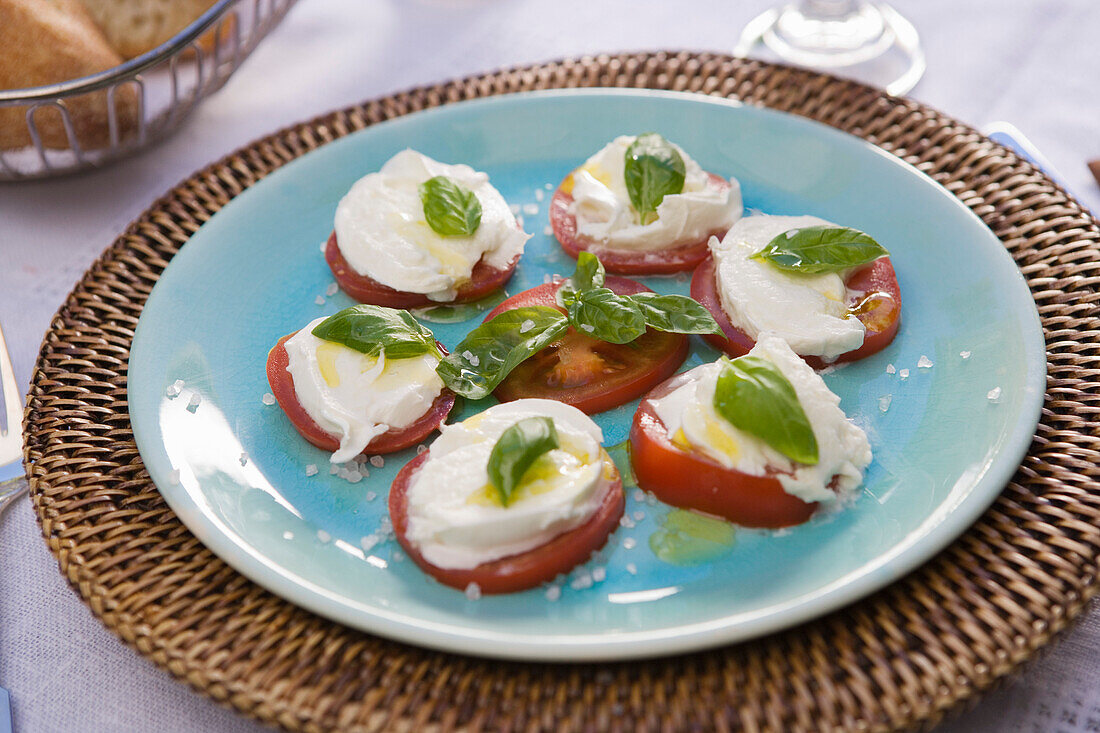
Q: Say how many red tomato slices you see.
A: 7